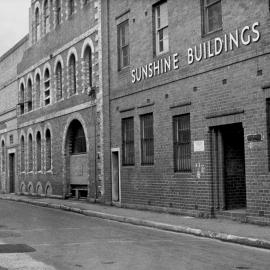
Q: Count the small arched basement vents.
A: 4